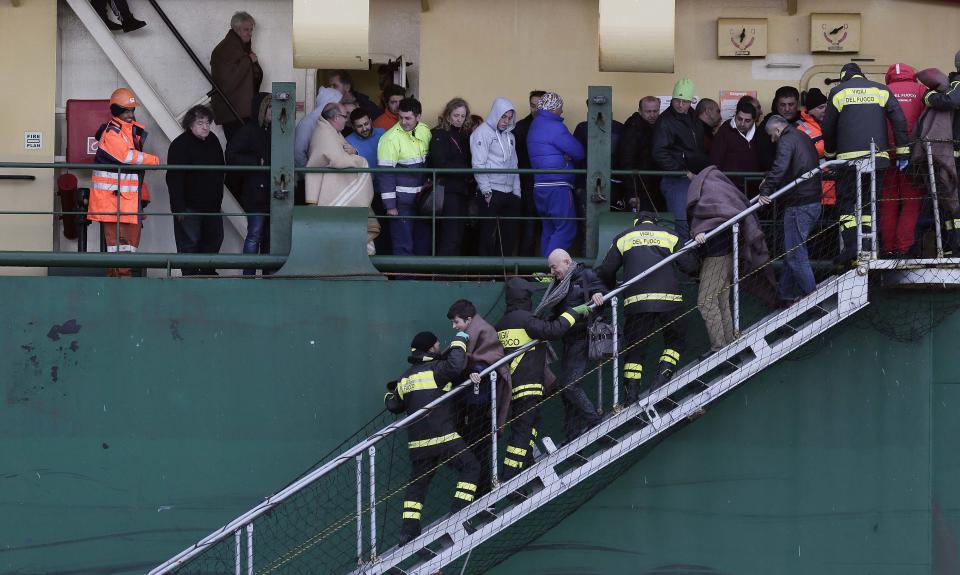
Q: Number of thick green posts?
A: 2